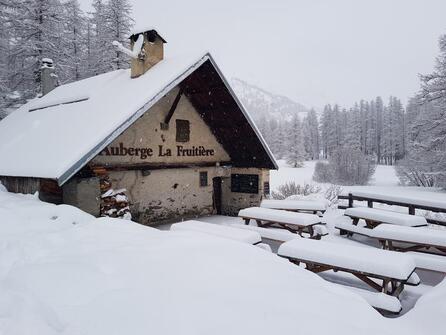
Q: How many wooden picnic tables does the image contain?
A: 6